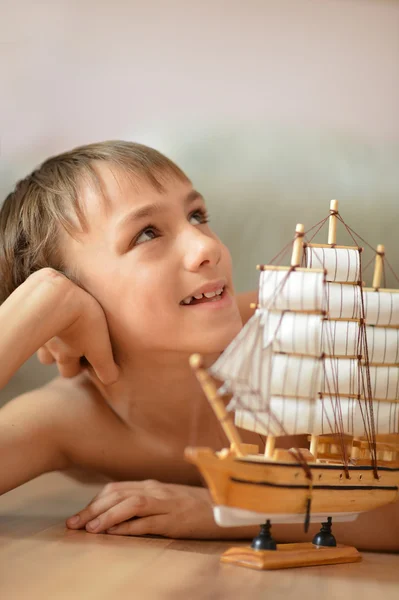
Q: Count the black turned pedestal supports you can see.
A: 2